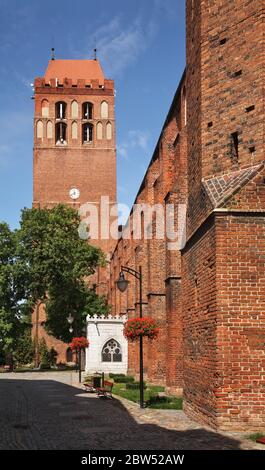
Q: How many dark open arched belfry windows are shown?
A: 4